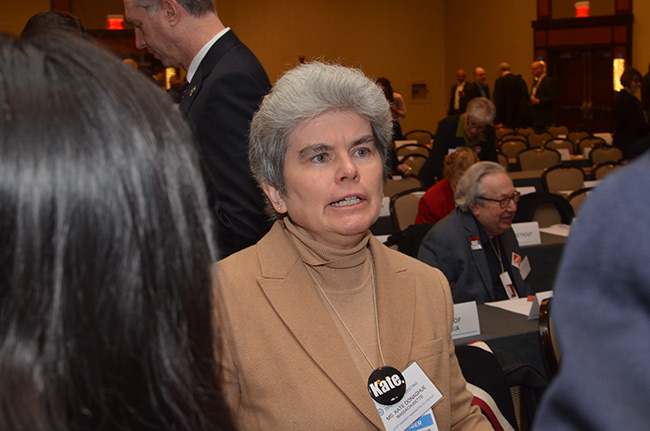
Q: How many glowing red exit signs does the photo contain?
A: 2